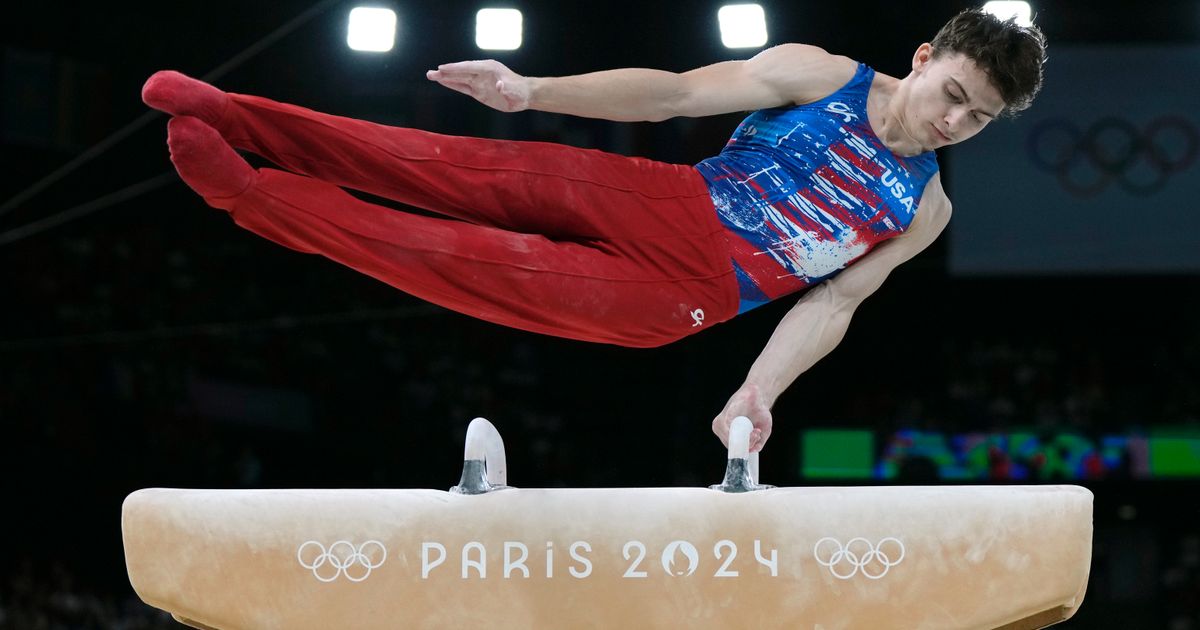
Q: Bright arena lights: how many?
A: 4